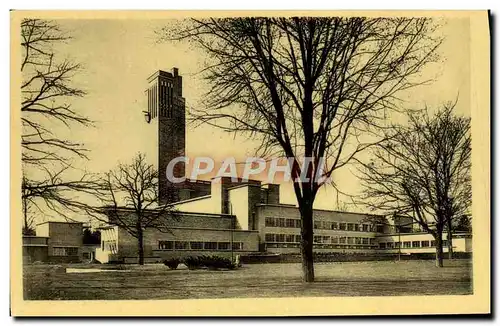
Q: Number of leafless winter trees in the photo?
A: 4